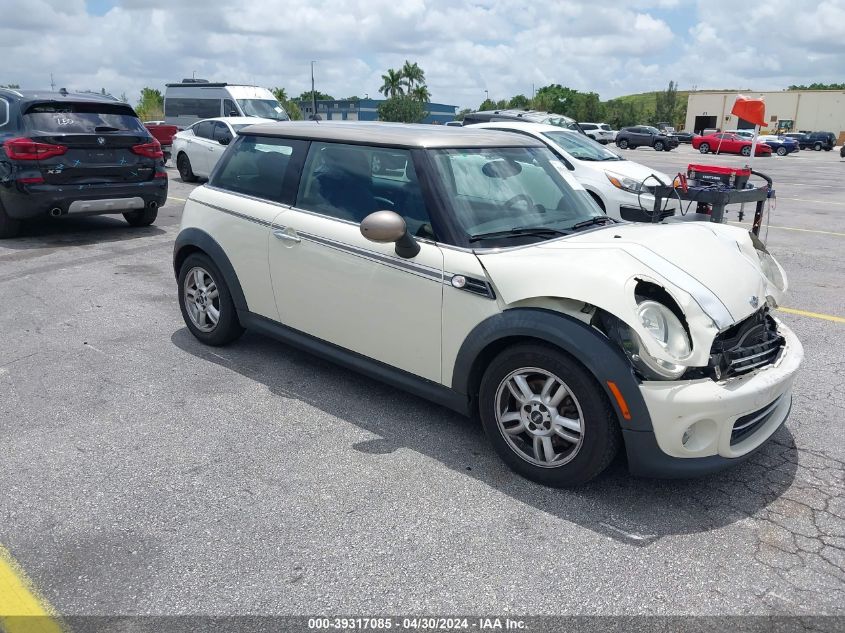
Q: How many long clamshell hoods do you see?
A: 1